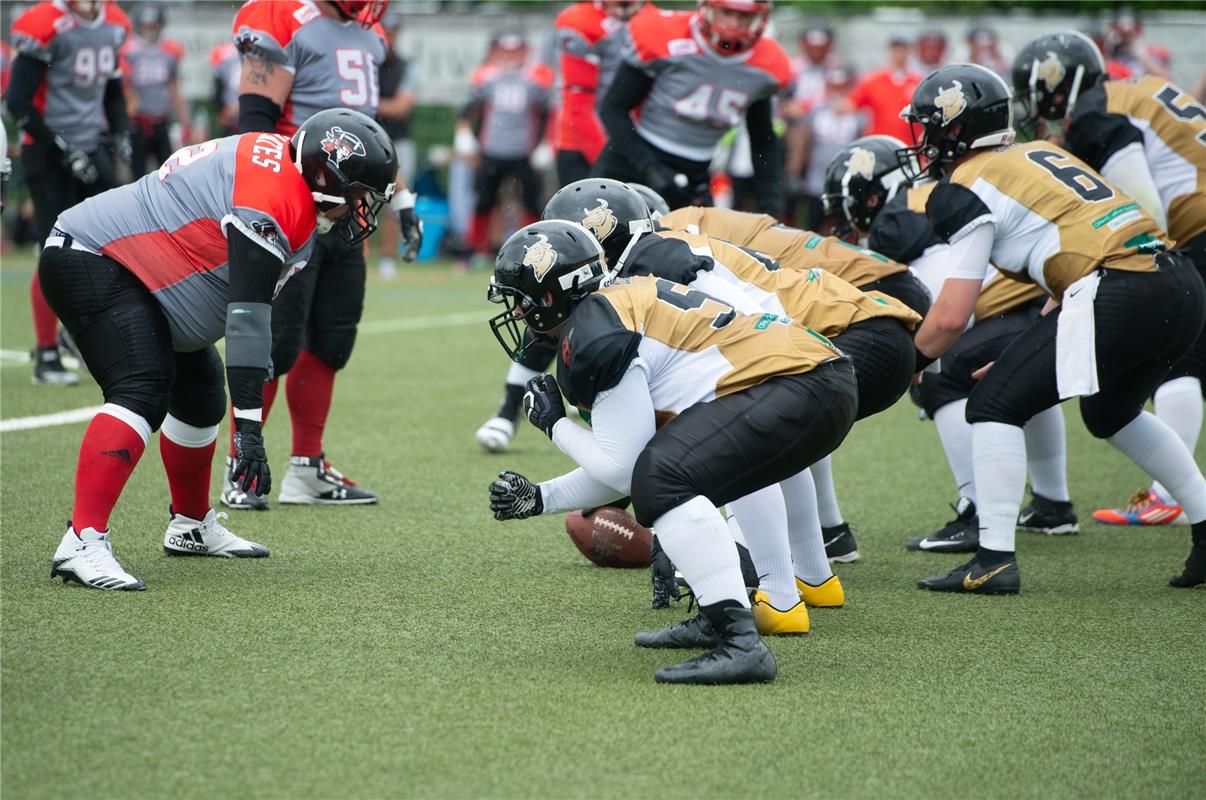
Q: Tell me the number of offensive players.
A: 6